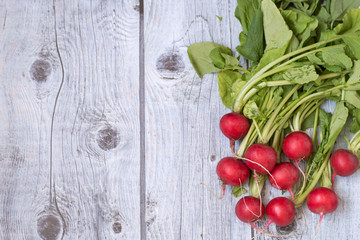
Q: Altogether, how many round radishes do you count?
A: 9